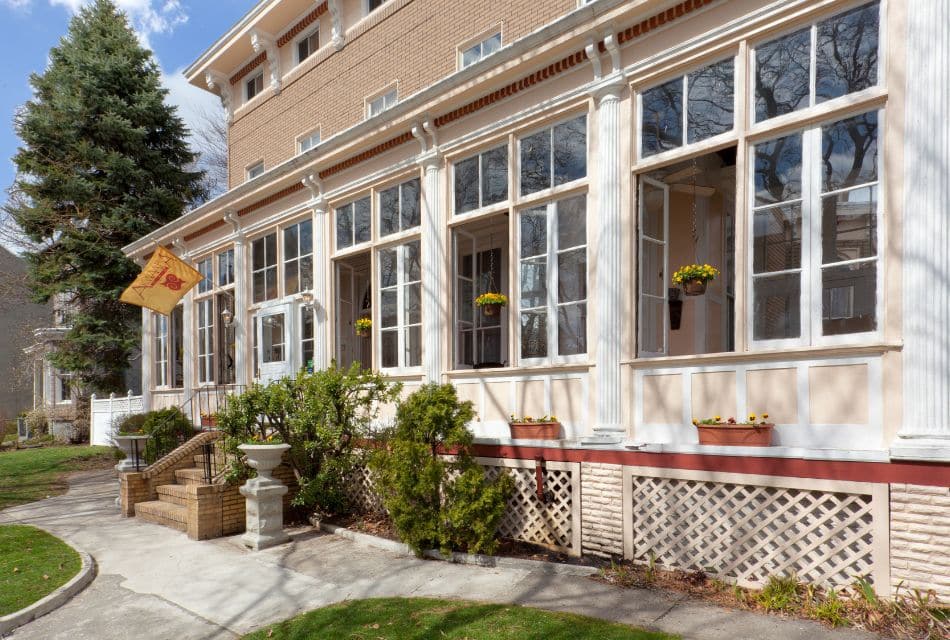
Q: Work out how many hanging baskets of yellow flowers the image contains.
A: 3